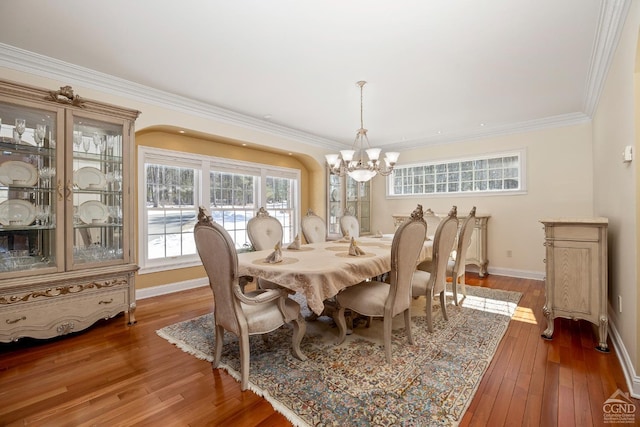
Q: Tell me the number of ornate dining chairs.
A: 8